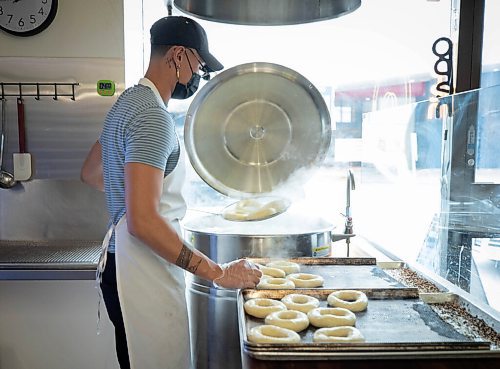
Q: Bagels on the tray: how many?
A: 11